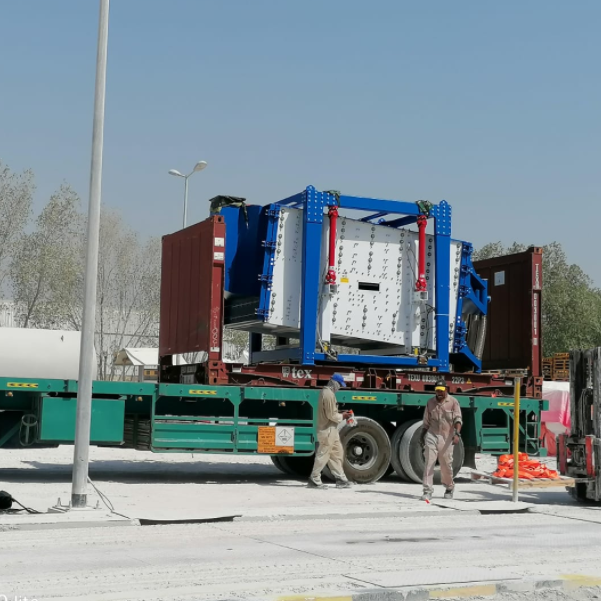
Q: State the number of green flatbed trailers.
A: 1